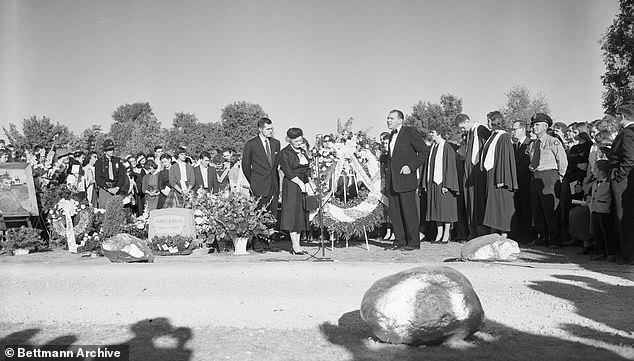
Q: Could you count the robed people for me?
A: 3